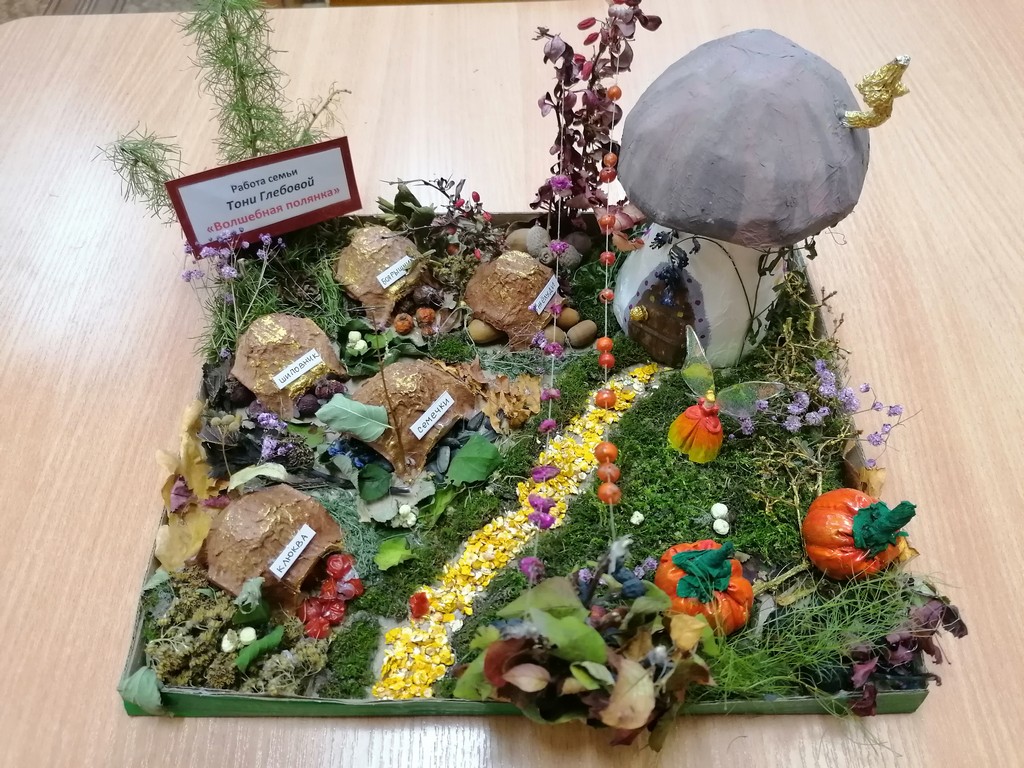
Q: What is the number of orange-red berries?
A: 12